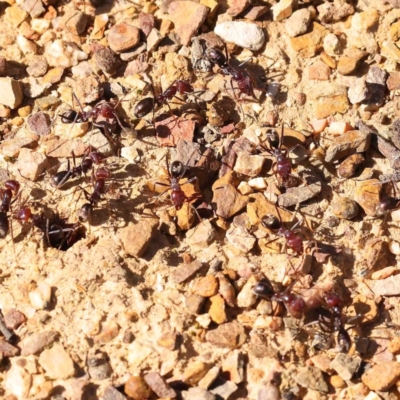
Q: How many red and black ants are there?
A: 13